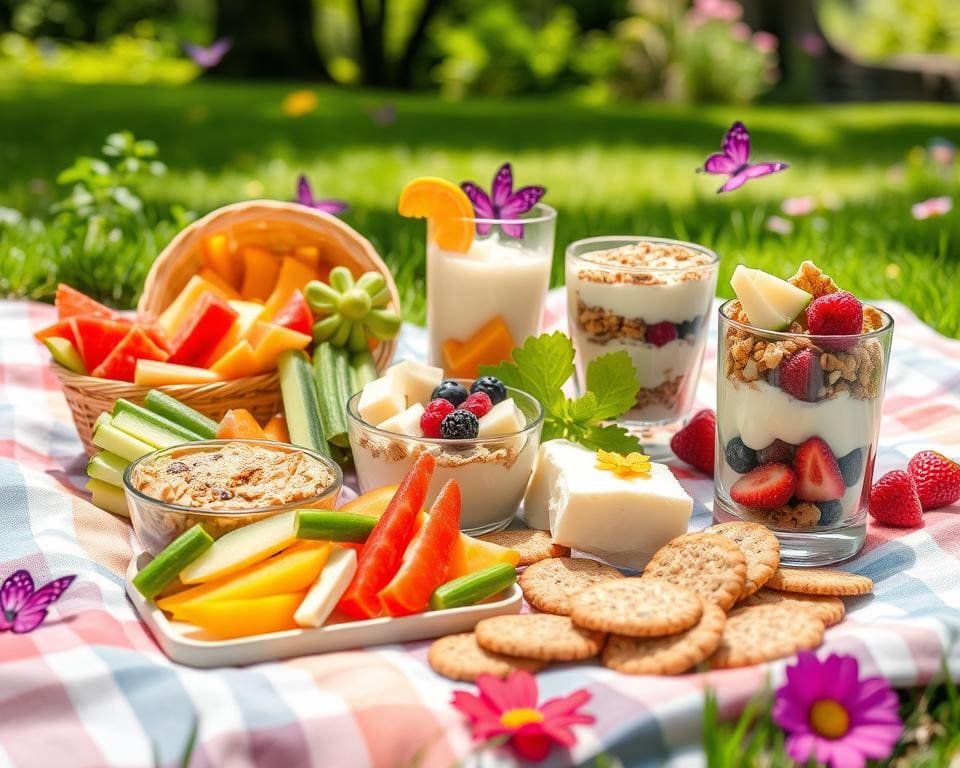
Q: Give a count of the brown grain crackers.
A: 11